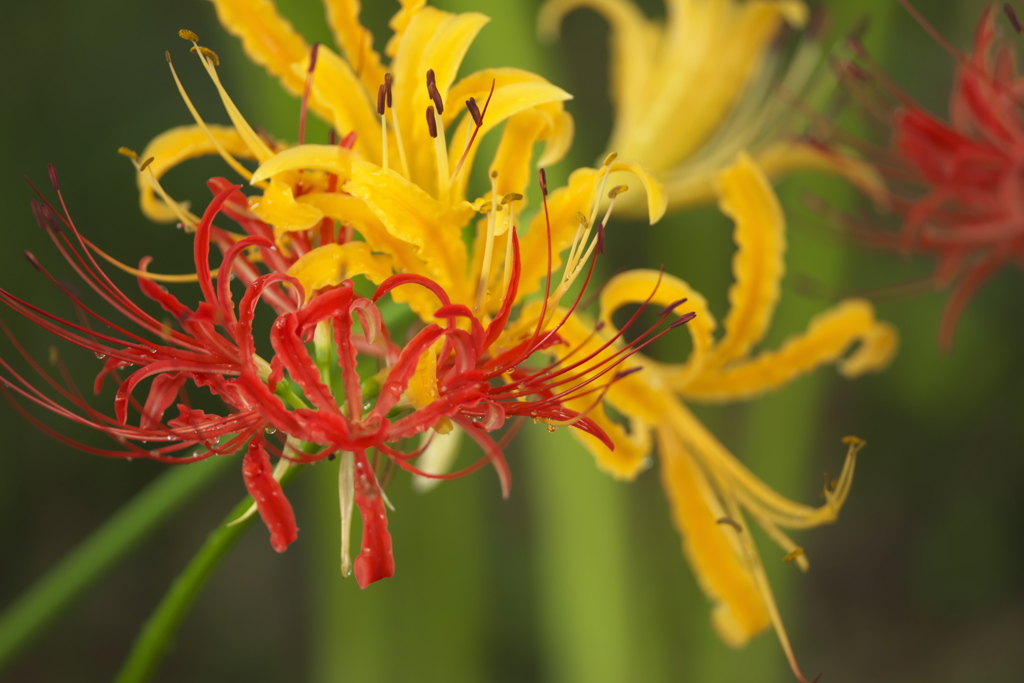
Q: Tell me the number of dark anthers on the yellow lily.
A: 6